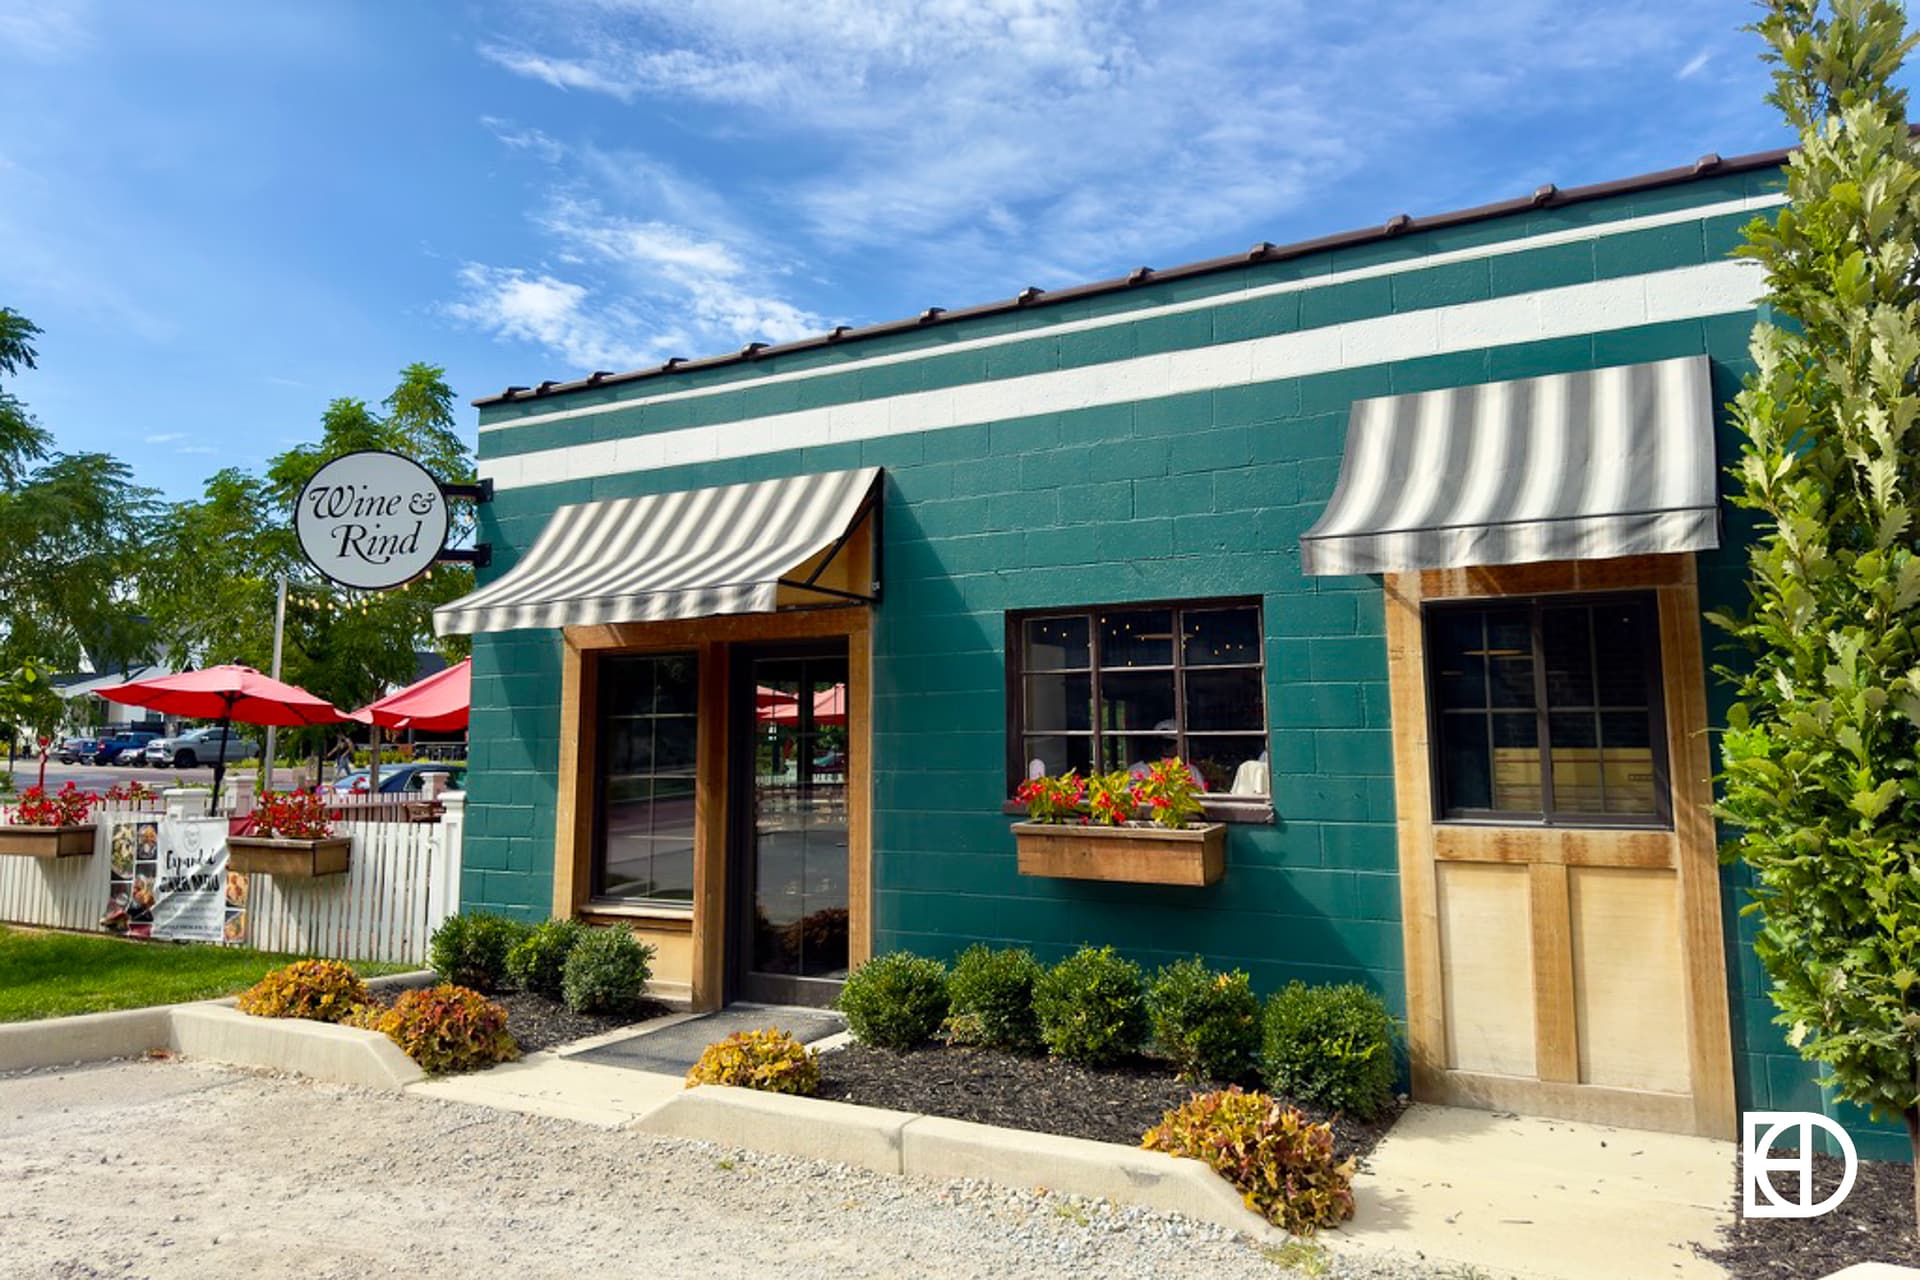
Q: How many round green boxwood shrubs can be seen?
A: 8